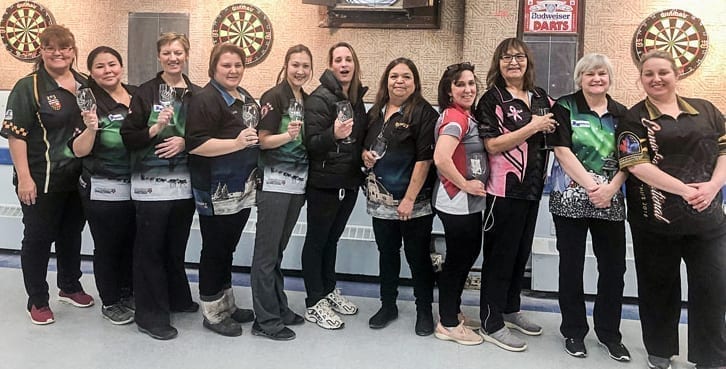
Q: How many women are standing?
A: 11